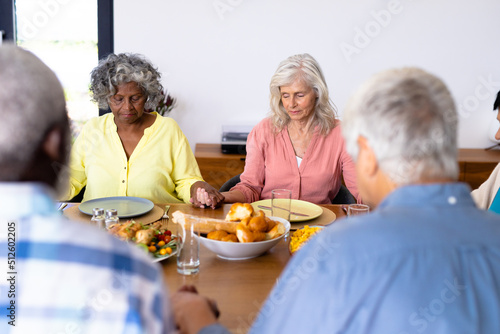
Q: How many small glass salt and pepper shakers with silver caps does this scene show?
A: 2